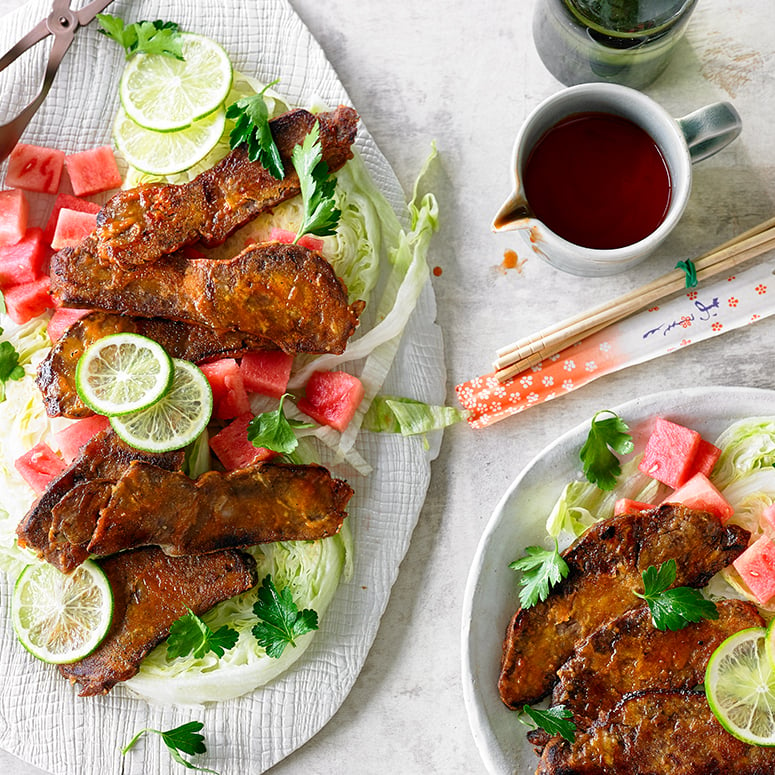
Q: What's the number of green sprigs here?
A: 12